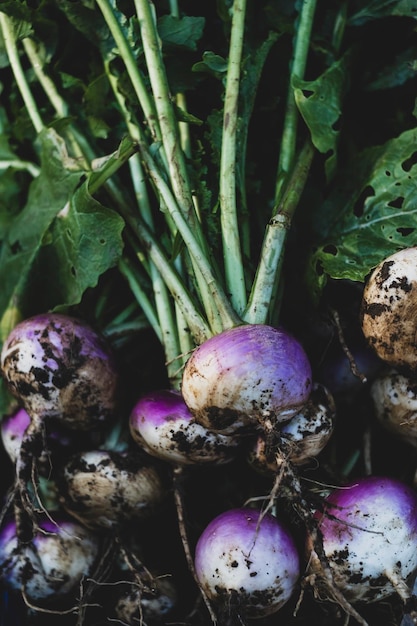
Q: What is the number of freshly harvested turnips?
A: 12